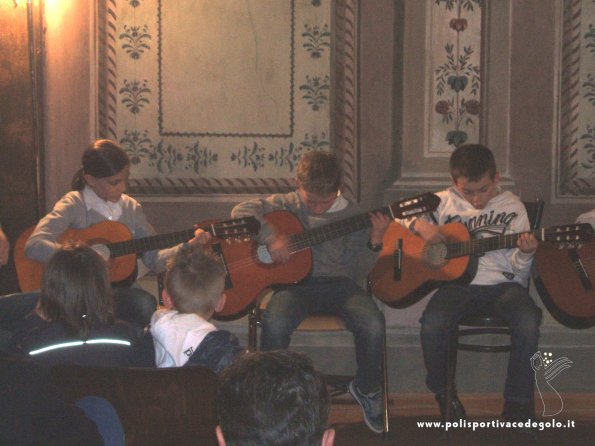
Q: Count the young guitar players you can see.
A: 3